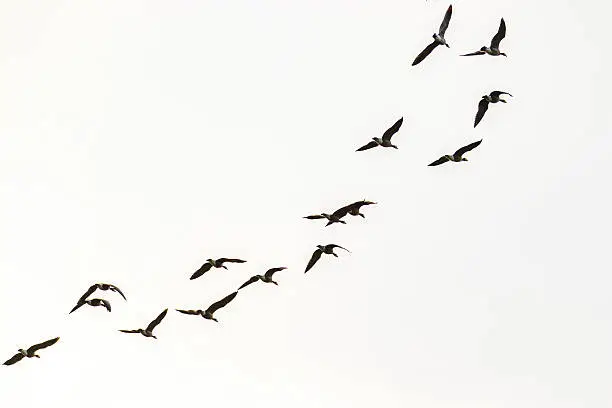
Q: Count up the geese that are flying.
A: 15